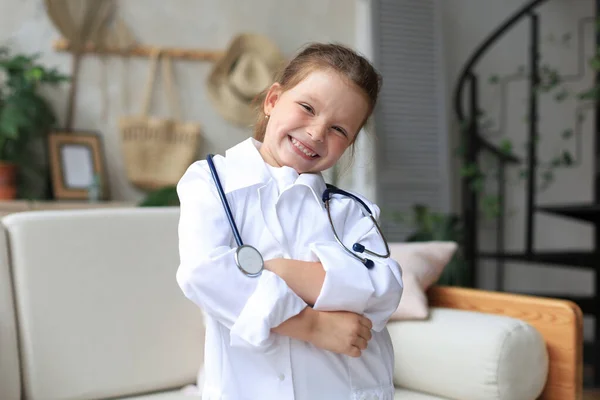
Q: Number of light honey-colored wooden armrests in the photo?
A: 1